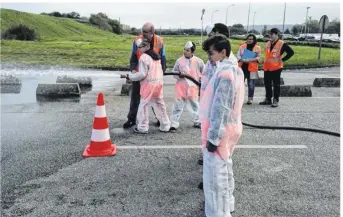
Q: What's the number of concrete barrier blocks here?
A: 7